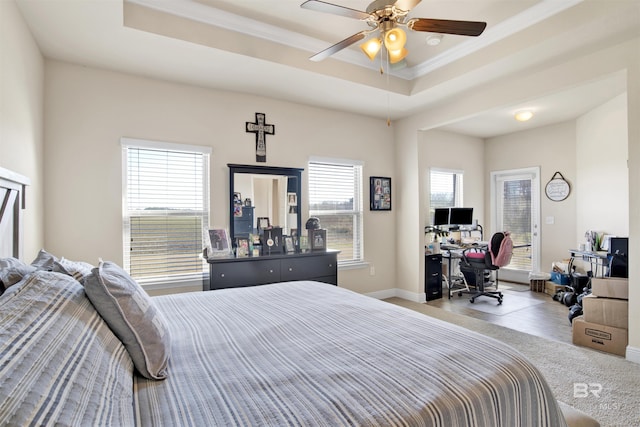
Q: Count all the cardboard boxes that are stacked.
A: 3